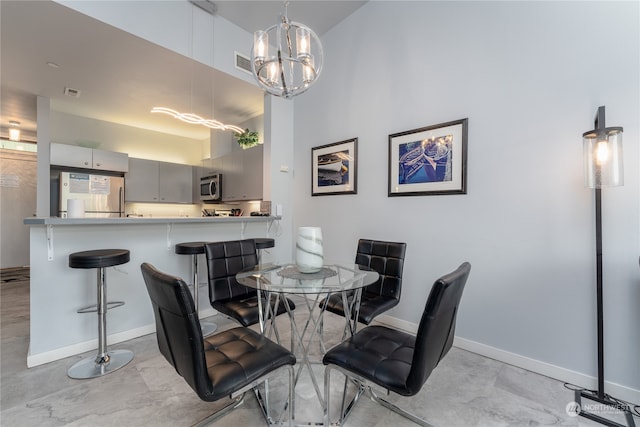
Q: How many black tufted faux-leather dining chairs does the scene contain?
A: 4